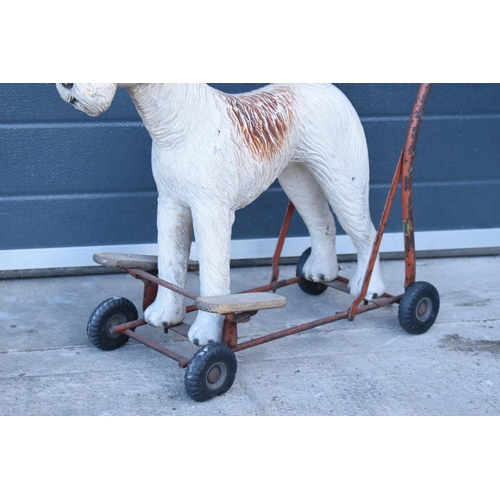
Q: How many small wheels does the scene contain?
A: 4